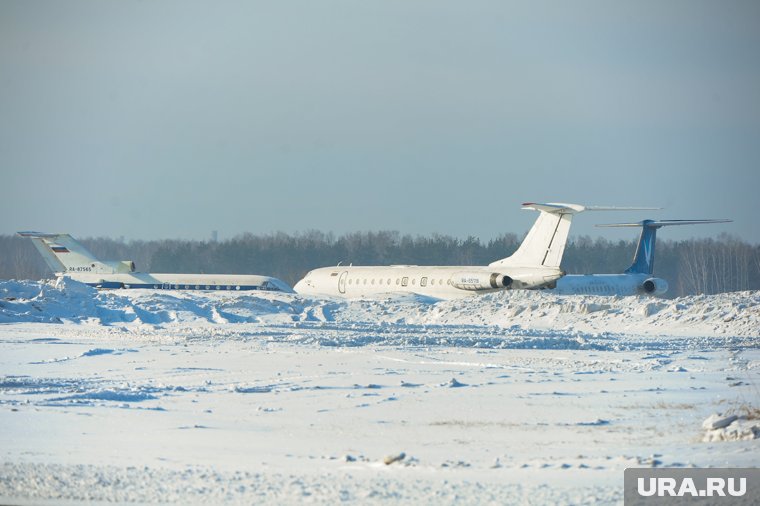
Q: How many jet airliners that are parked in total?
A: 3